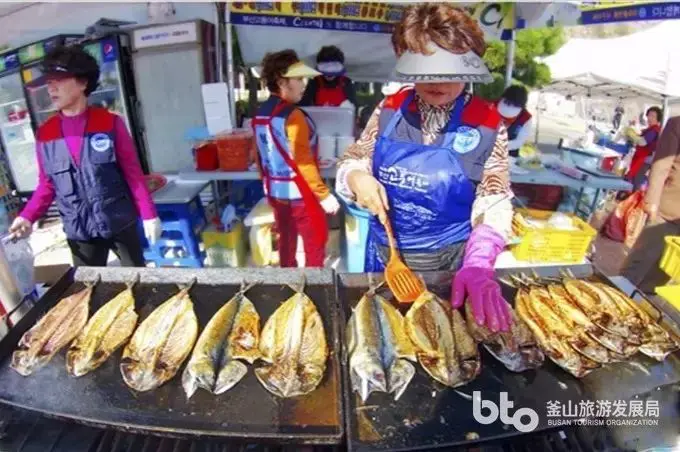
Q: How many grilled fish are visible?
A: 13